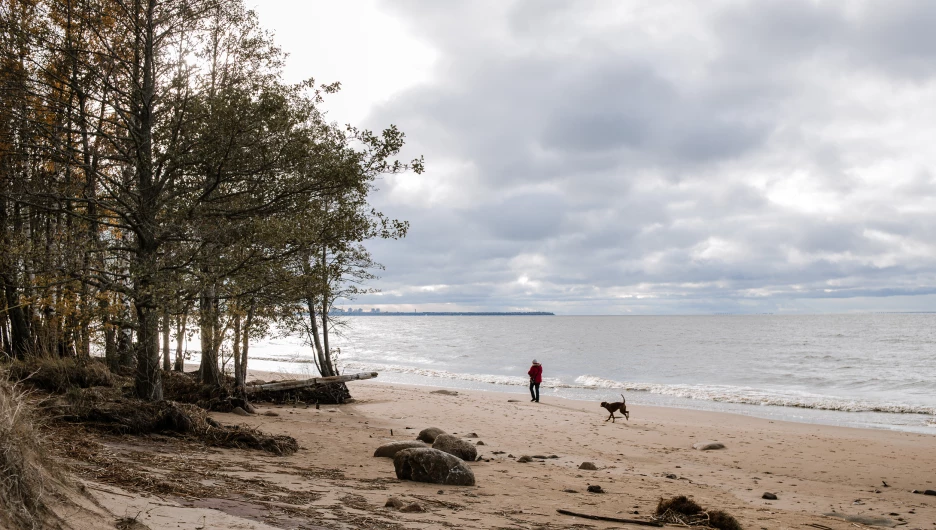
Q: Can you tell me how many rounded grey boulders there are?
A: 4